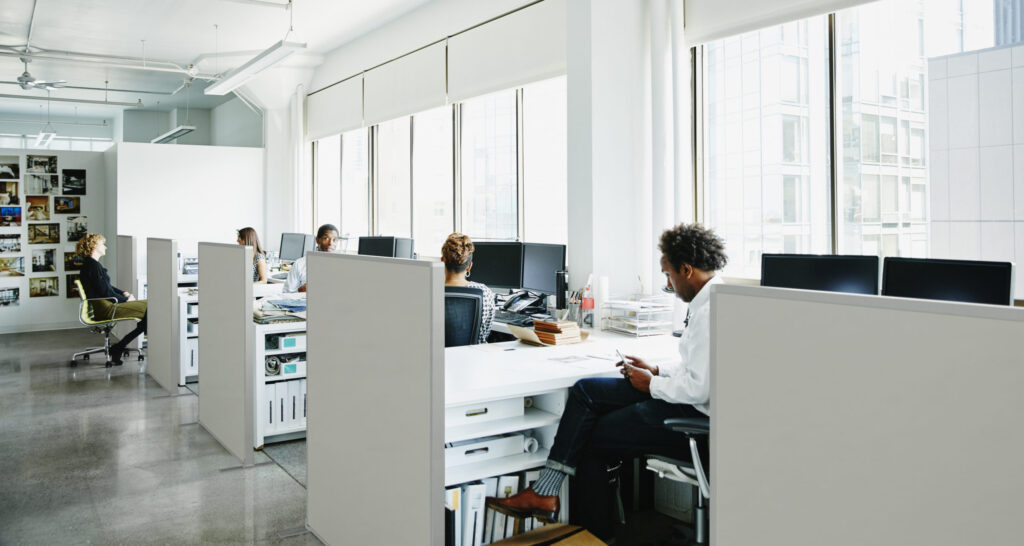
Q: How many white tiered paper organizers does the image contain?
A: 1